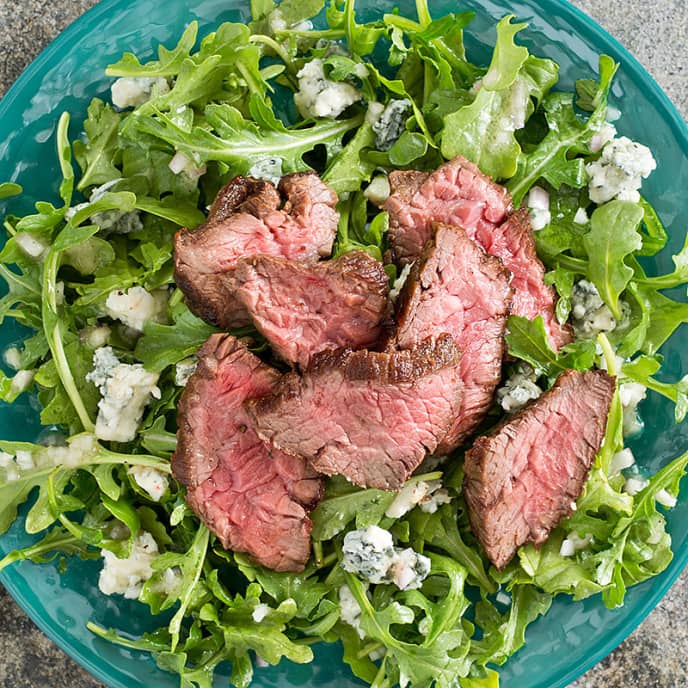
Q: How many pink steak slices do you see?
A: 7